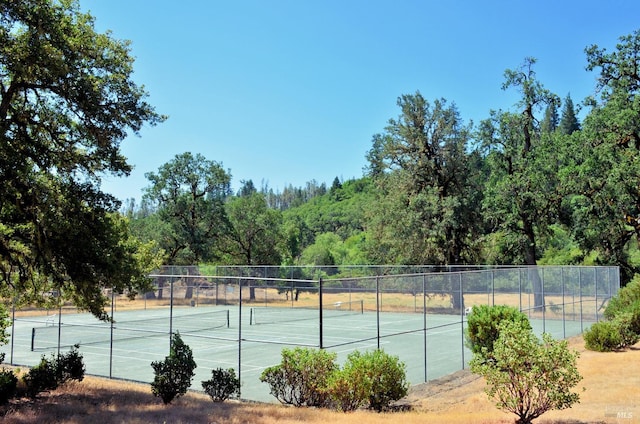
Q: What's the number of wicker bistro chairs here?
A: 0